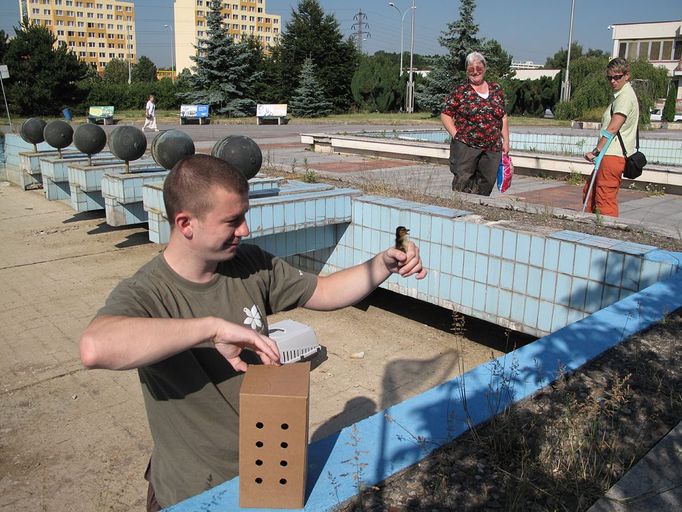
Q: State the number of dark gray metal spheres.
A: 6